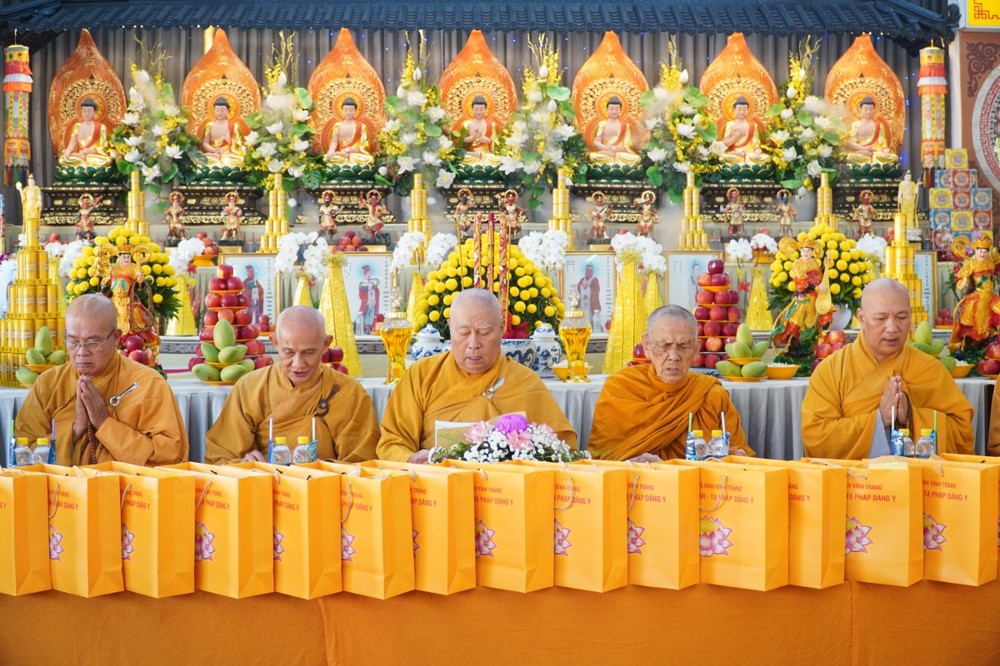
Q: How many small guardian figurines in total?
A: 12